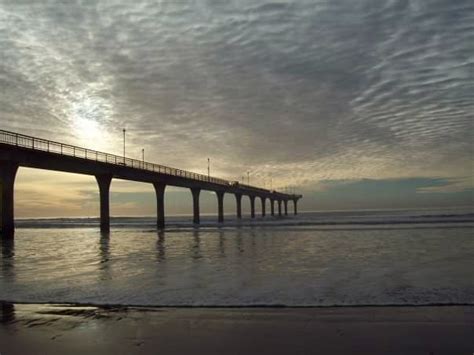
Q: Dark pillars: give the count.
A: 12